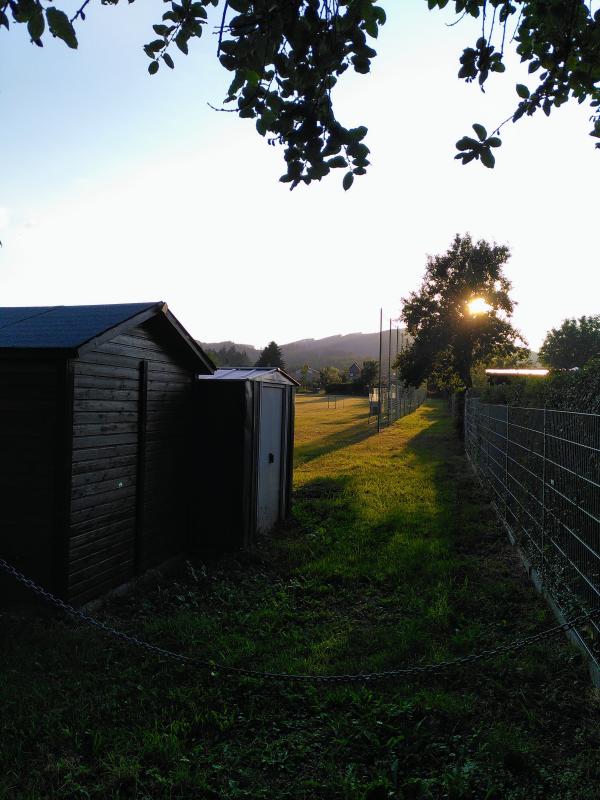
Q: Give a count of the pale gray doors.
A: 1